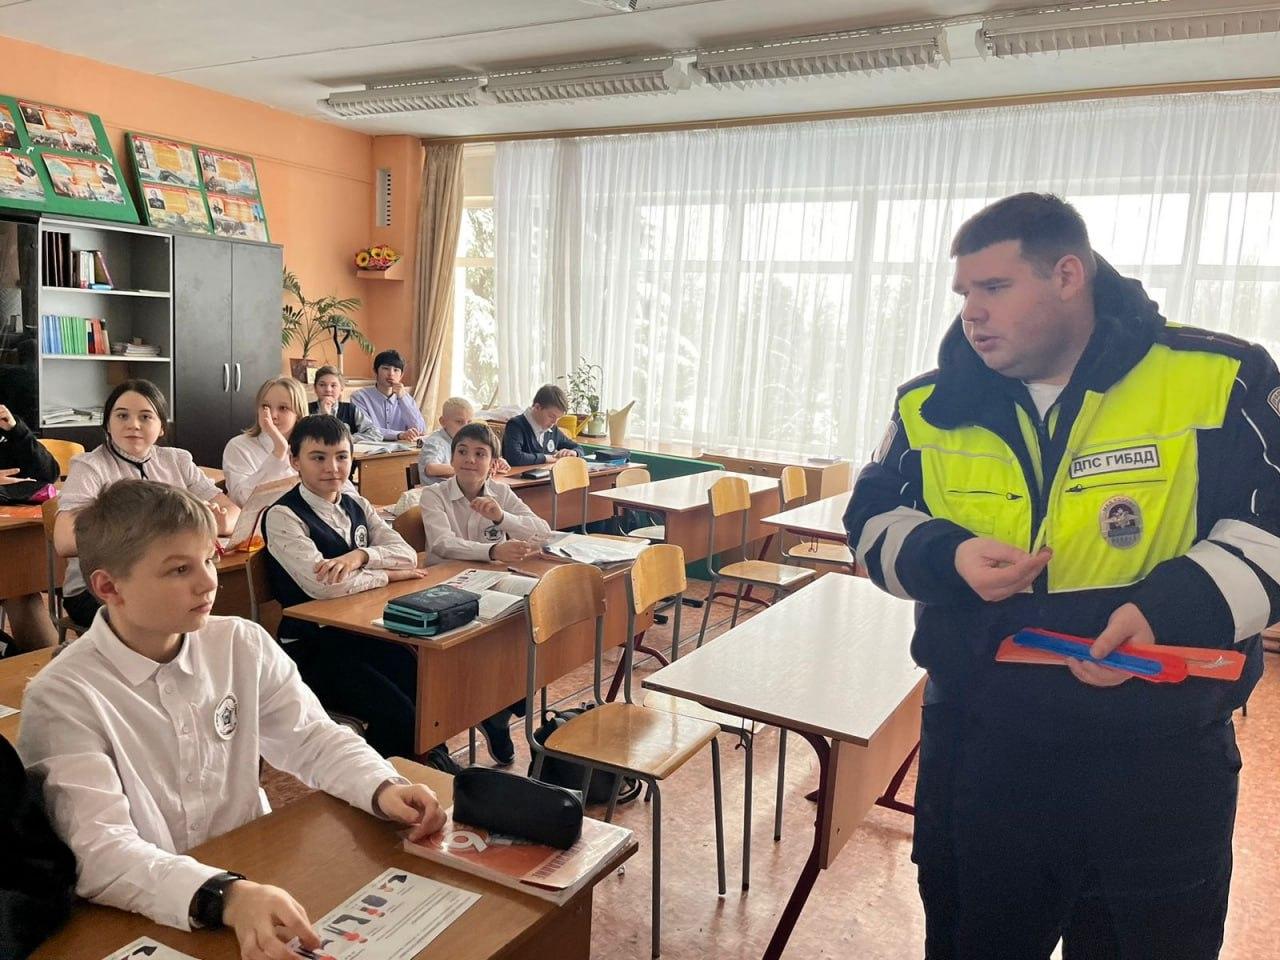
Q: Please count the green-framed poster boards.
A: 2